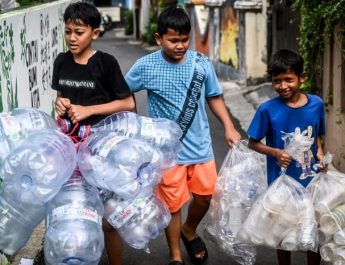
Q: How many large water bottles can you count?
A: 7